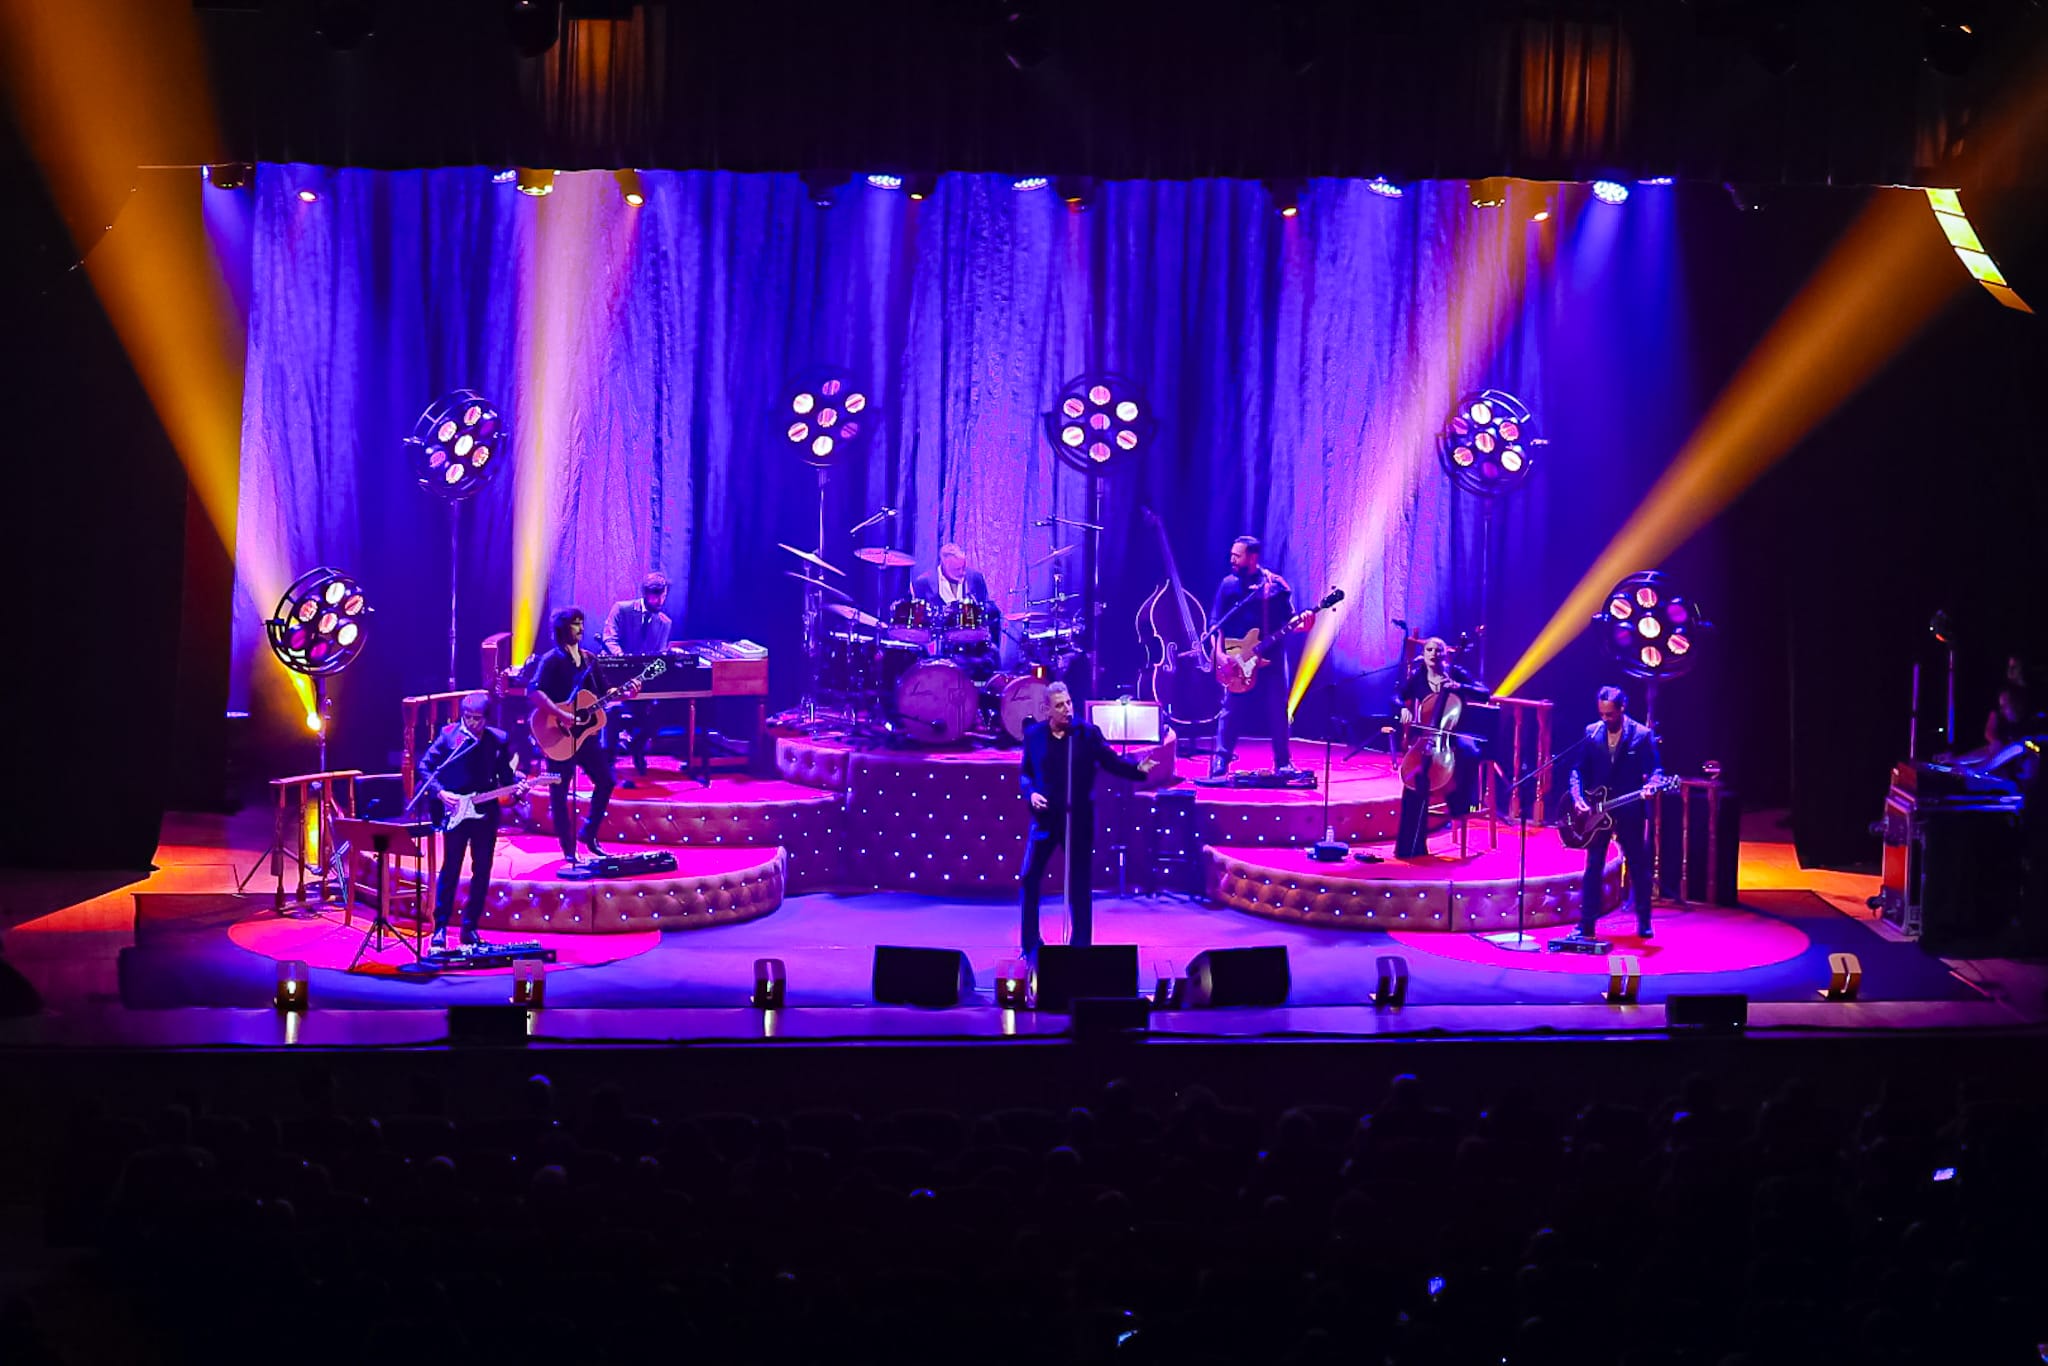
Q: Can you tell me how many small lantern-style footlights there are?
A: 8